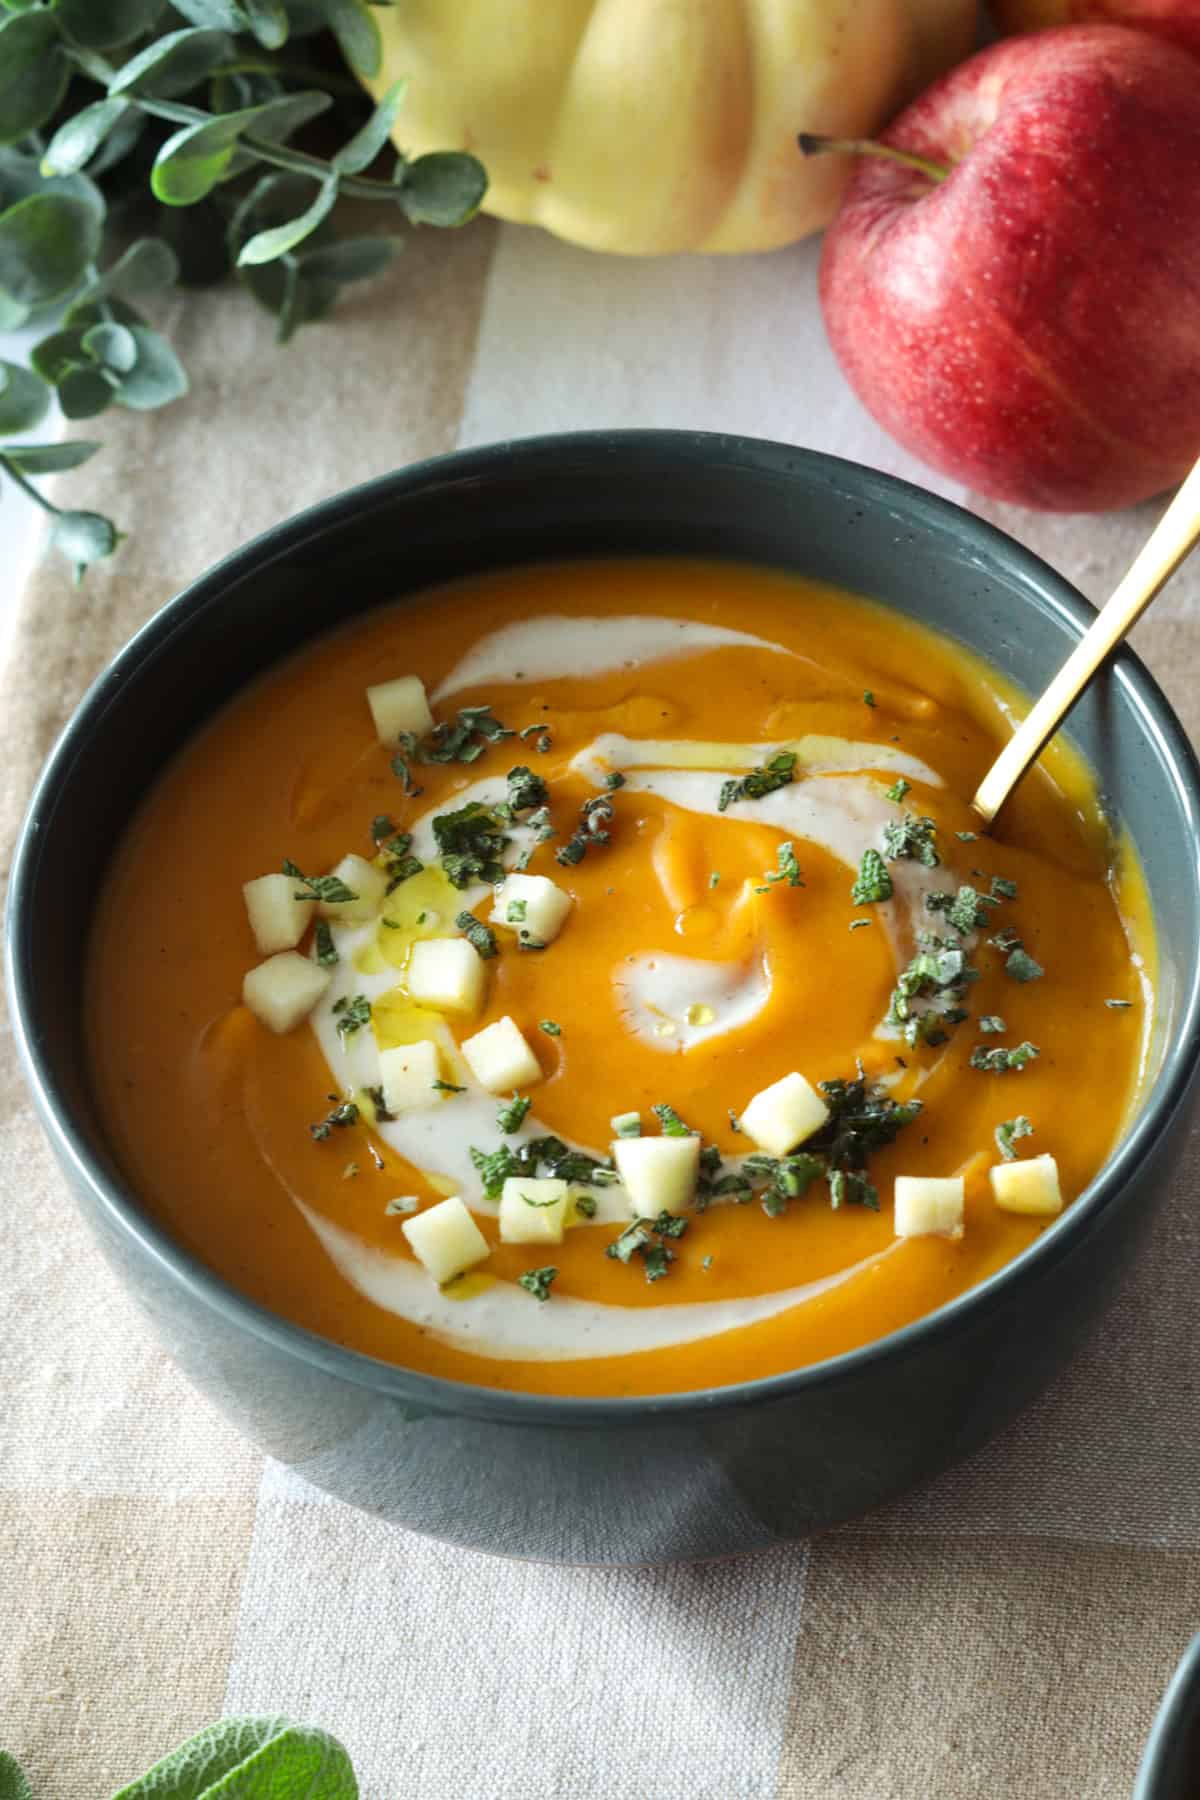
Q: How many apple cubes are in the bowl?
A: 14